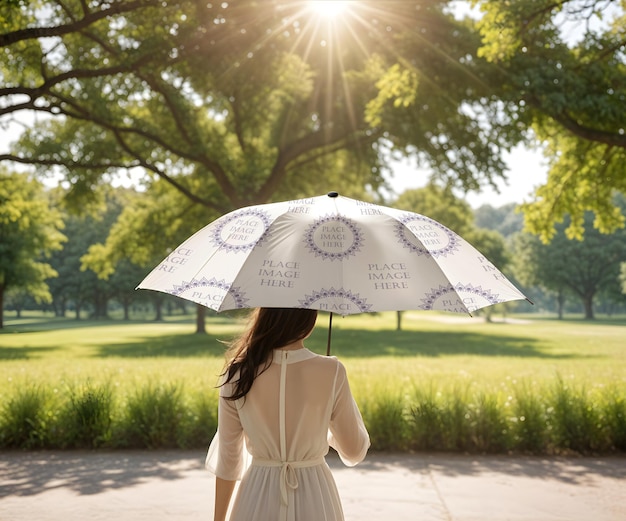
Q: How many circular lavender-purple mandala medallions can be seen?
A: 6